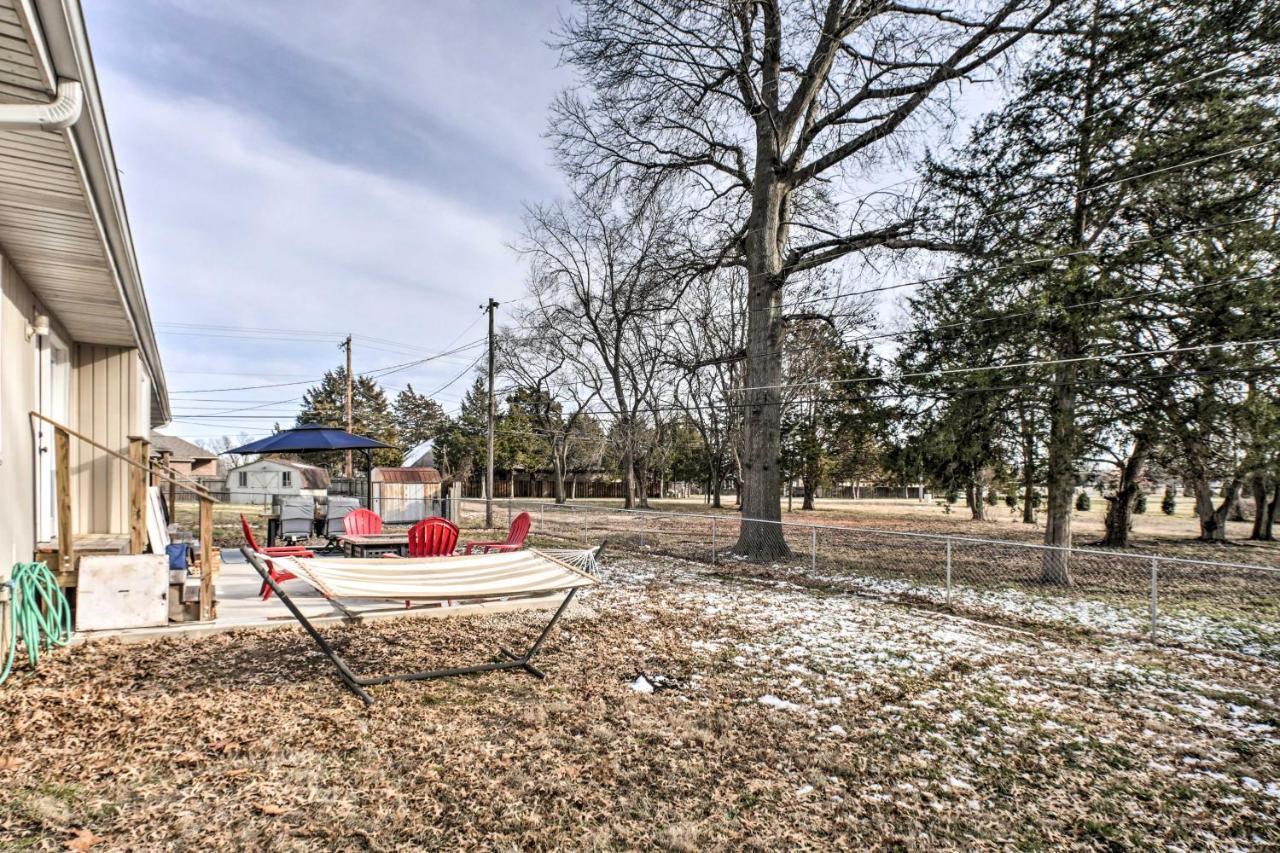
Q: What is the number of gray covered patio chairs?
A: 2